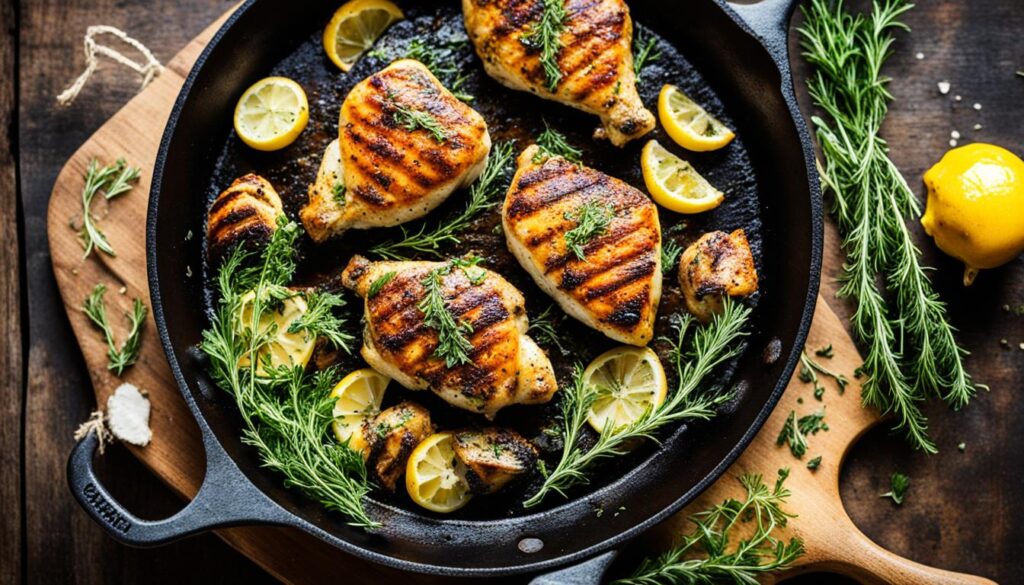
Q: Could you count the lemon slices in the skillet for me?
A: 8